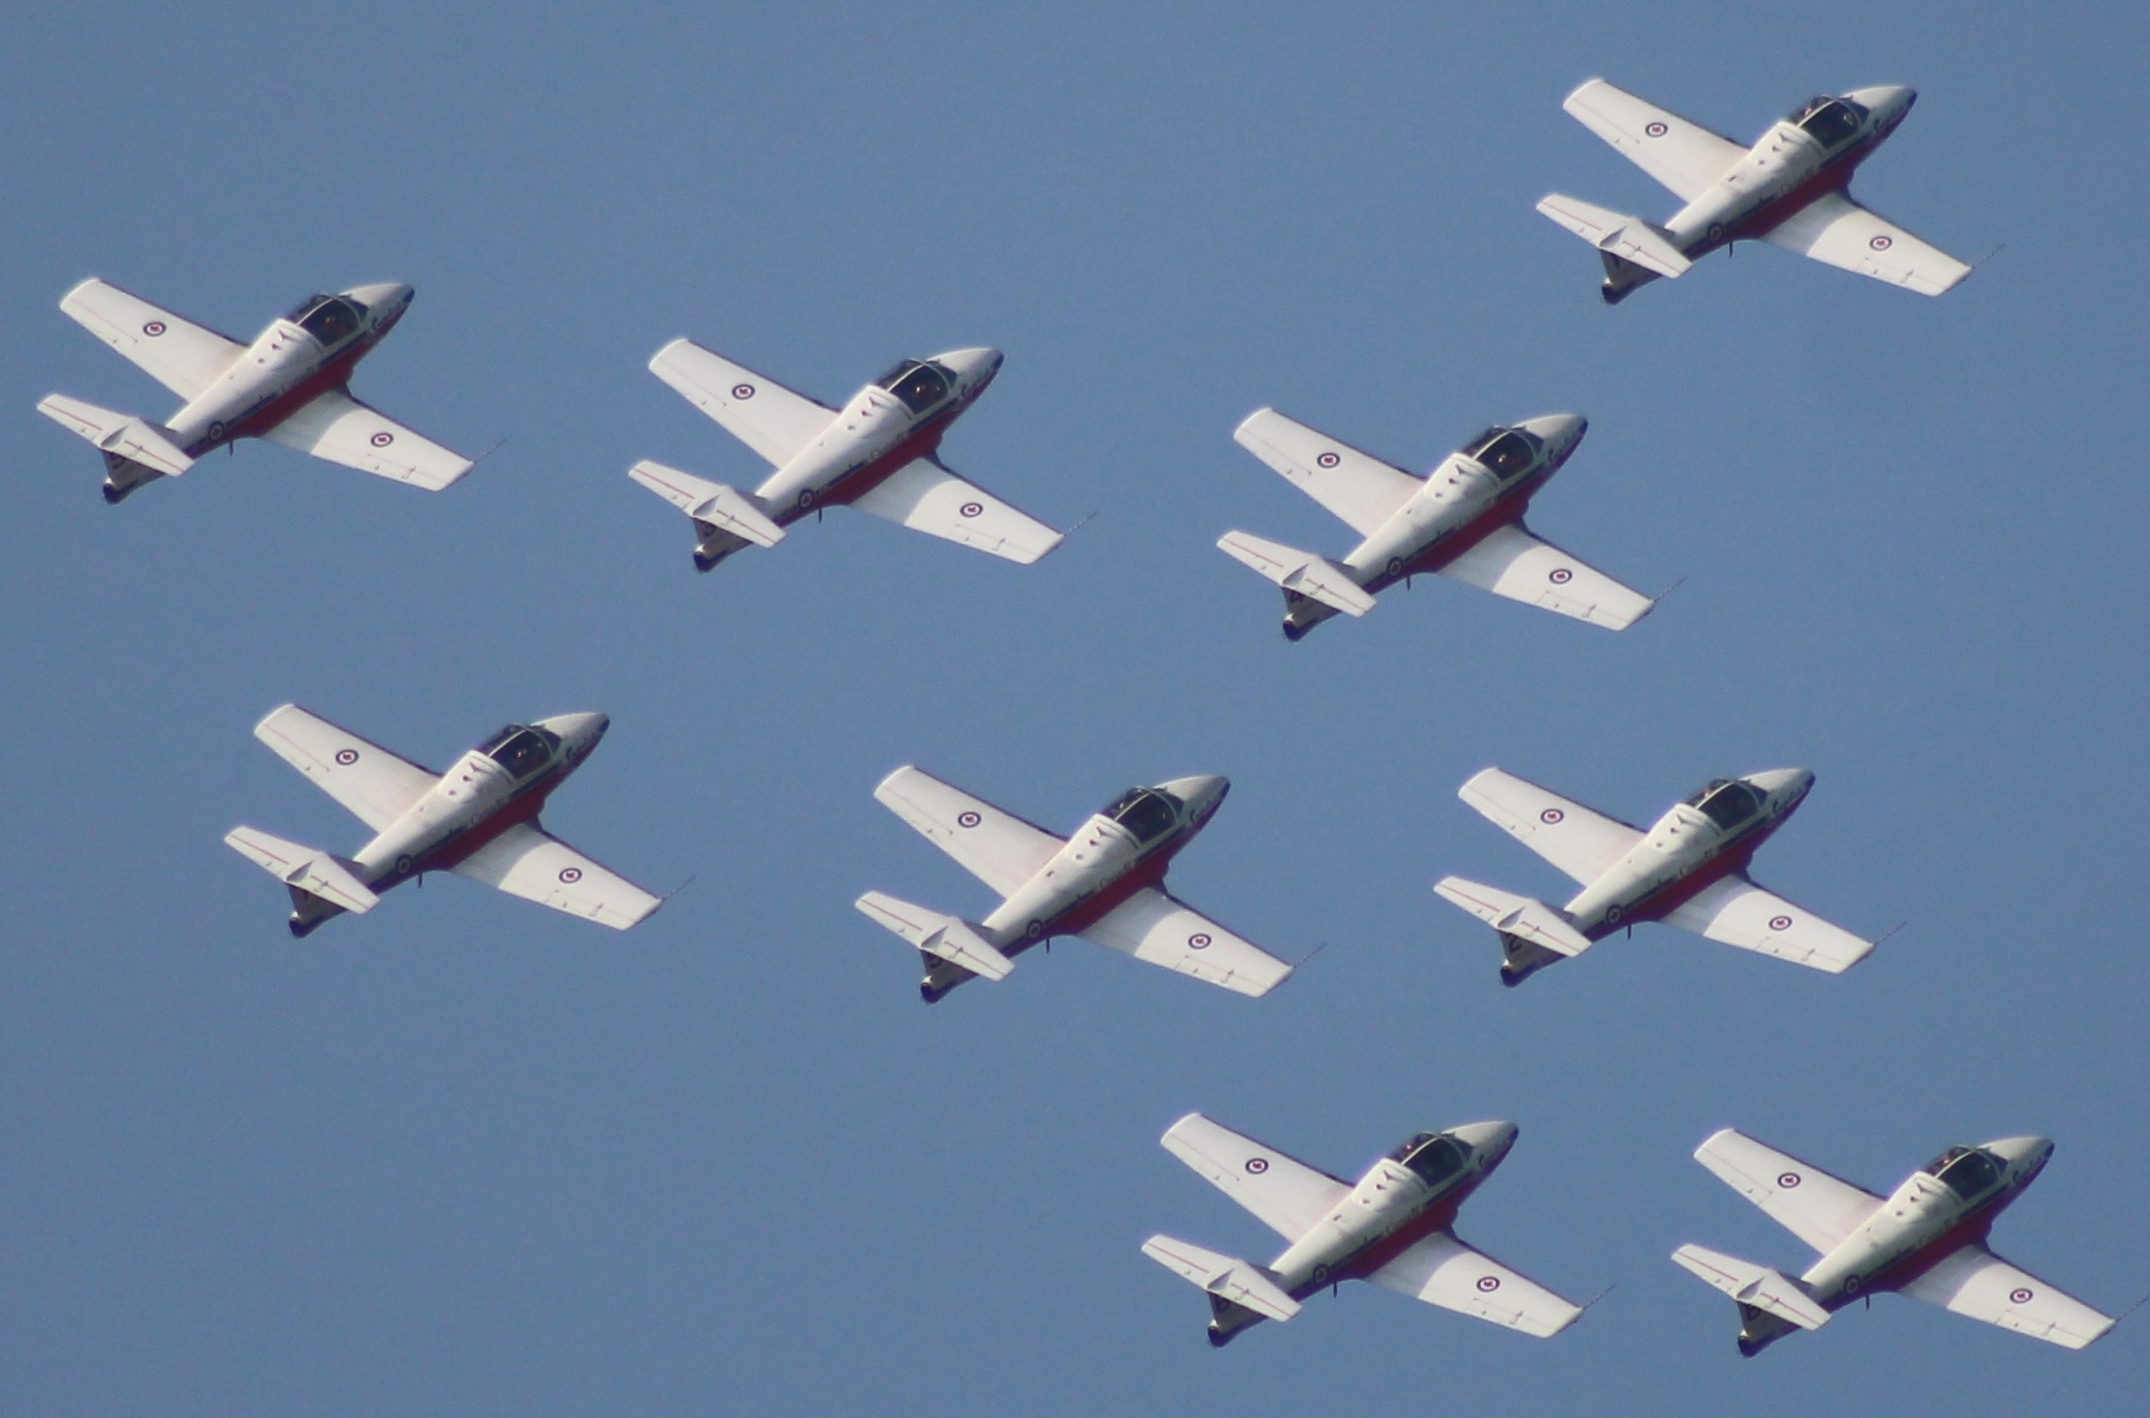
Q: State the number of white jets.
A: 9